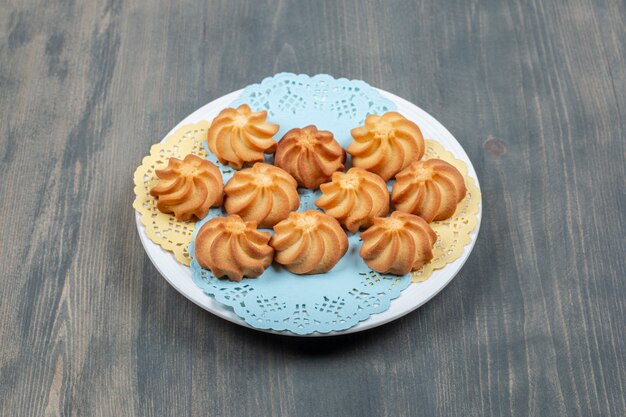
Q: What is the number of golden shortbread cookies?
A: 10